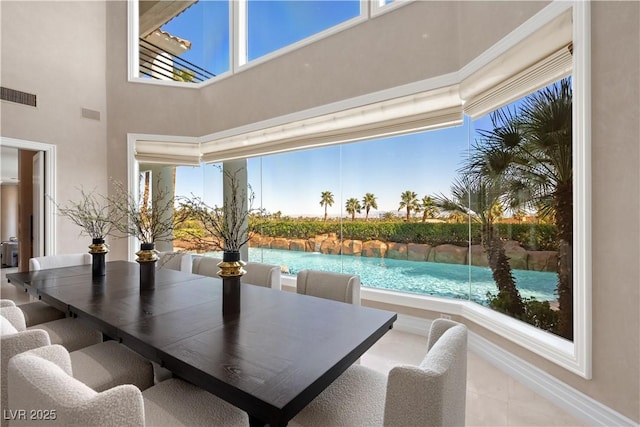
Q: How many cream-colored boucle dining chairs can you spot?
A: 10